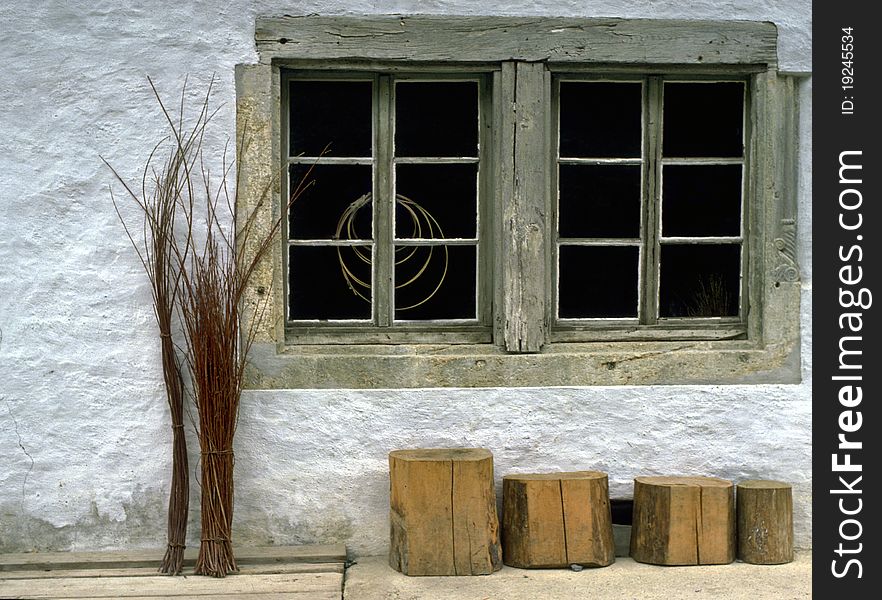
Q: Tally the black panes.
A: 12